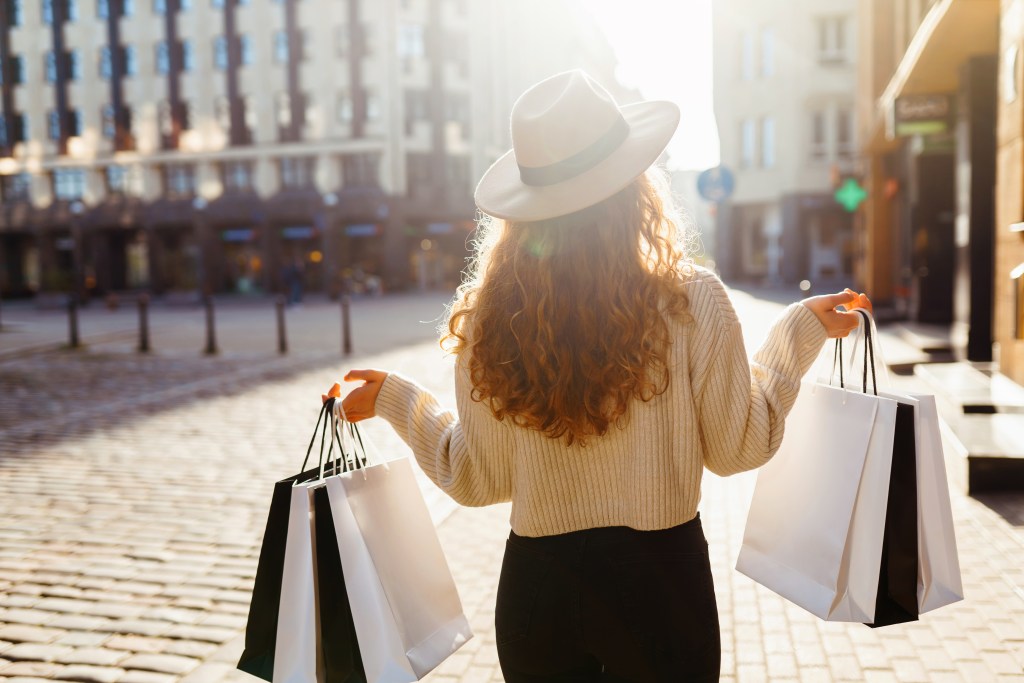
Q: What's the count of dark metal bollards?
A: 5